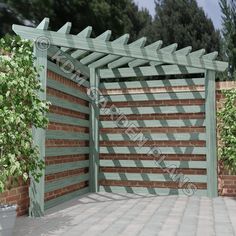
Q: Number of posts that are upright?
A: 3